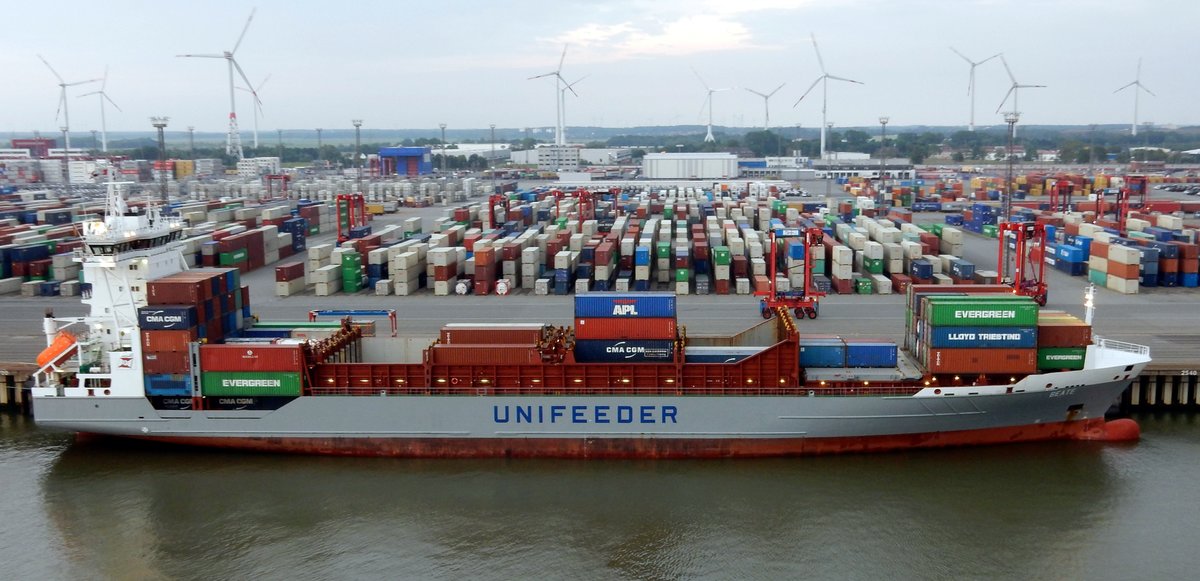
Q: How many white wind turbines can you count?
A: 12